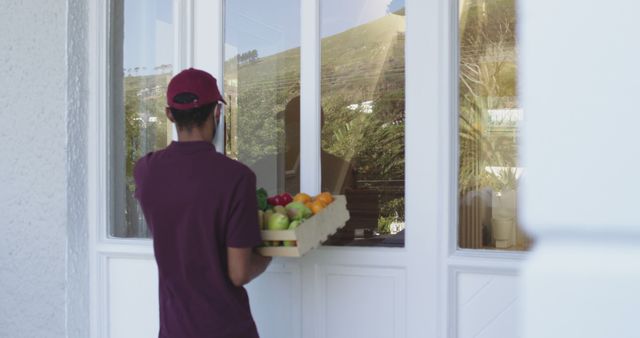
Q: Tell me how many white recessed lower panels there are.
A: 4